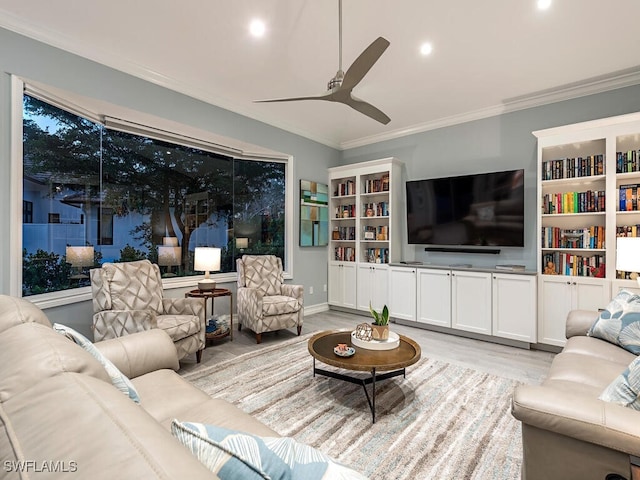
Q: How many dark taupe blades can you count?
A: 3